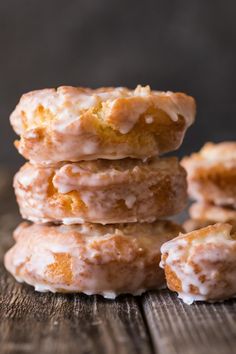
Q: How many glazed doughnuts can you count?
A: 6